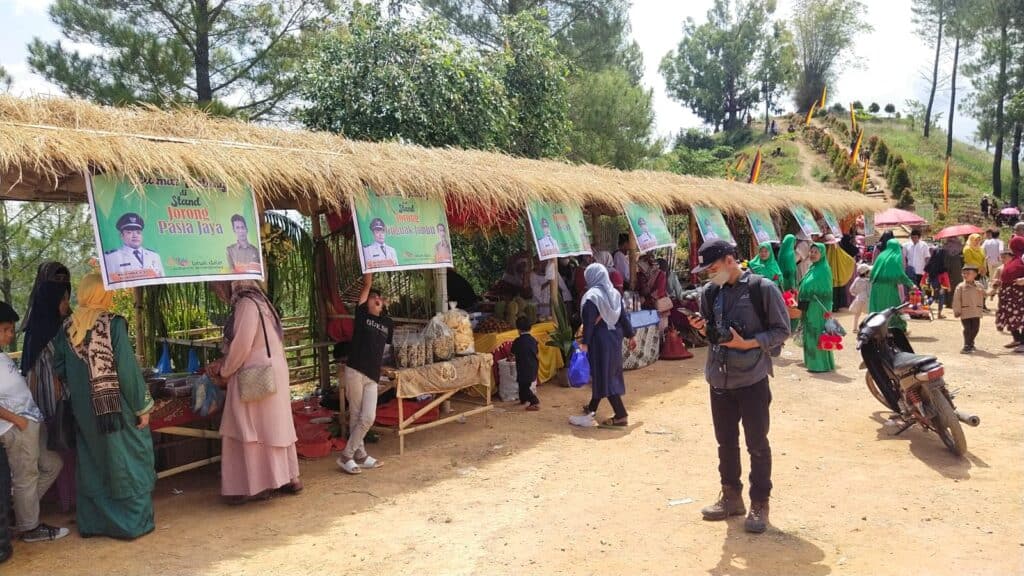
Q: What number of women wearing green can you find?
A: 5